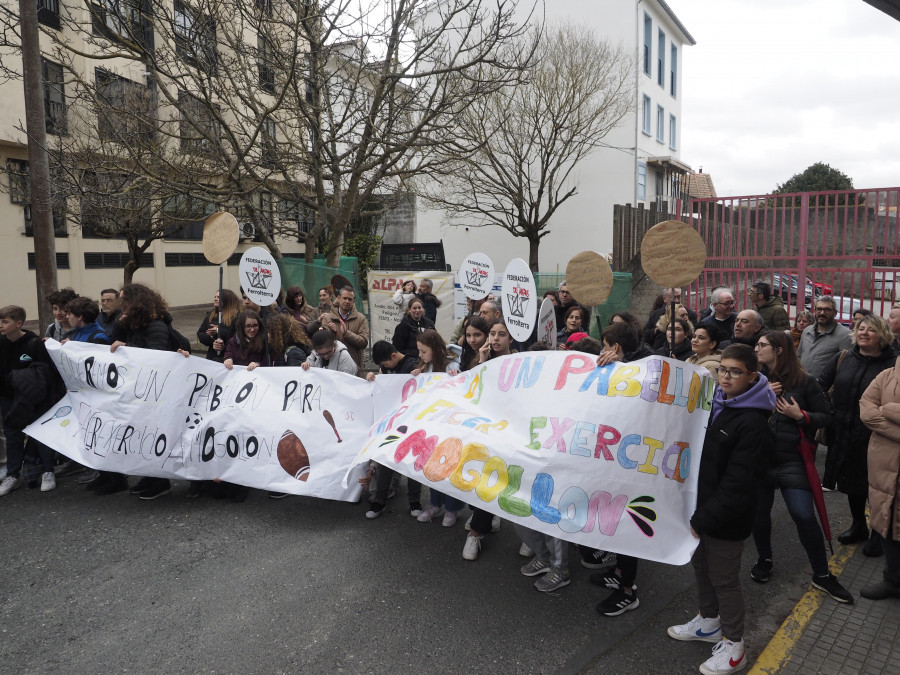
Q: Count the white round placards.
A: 4